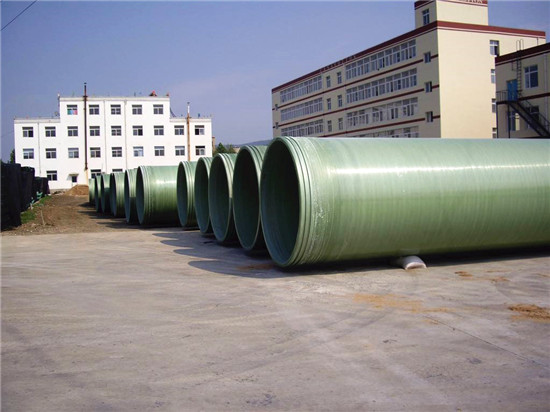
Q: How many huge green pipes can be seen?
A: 11